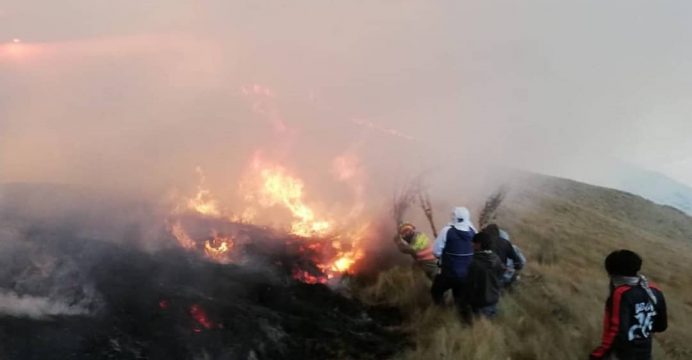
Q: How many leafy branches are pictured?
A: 3